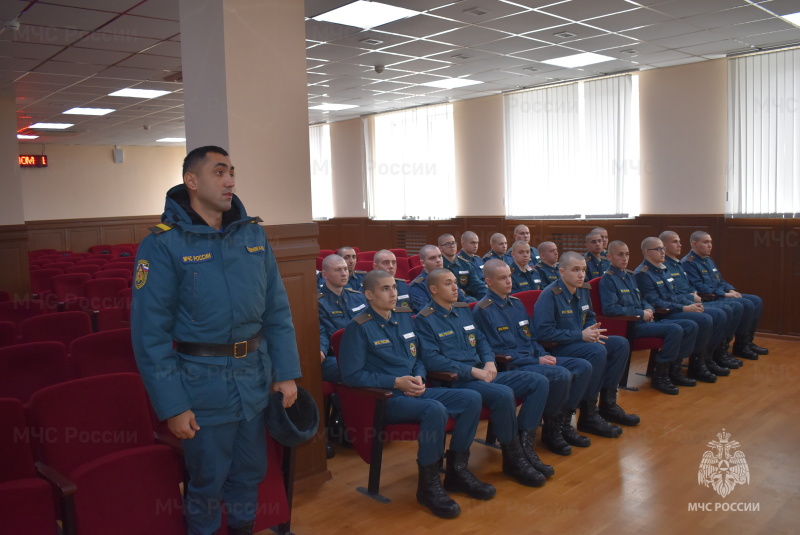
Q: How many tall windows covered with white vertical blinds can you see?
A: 4